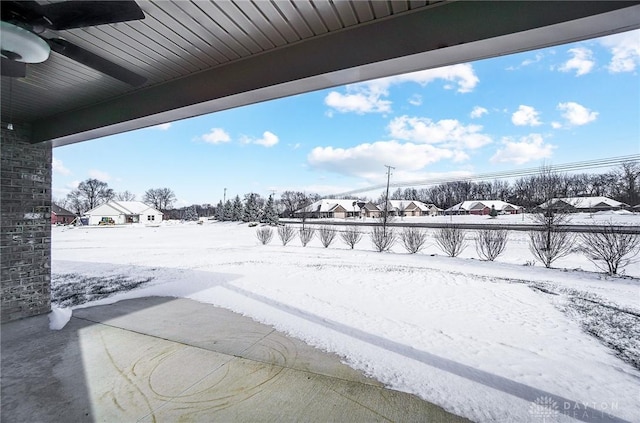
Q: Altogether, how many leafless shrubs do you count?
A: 11